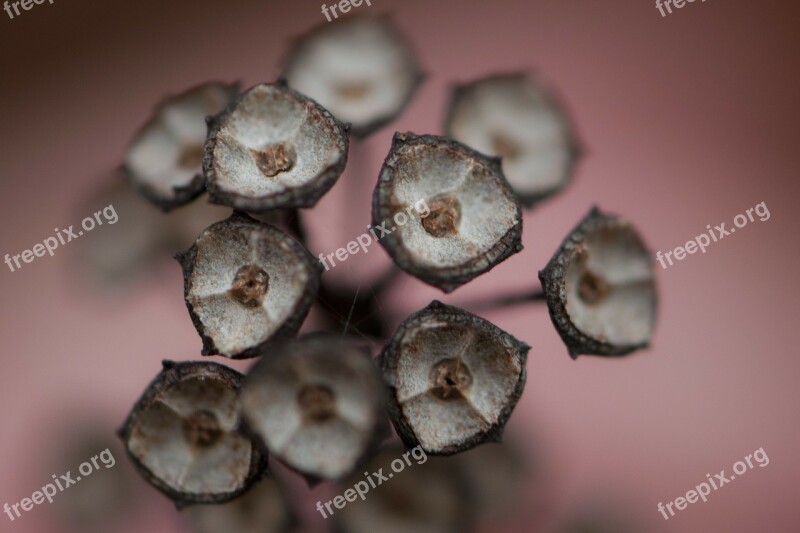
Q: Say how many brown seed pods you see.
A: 10